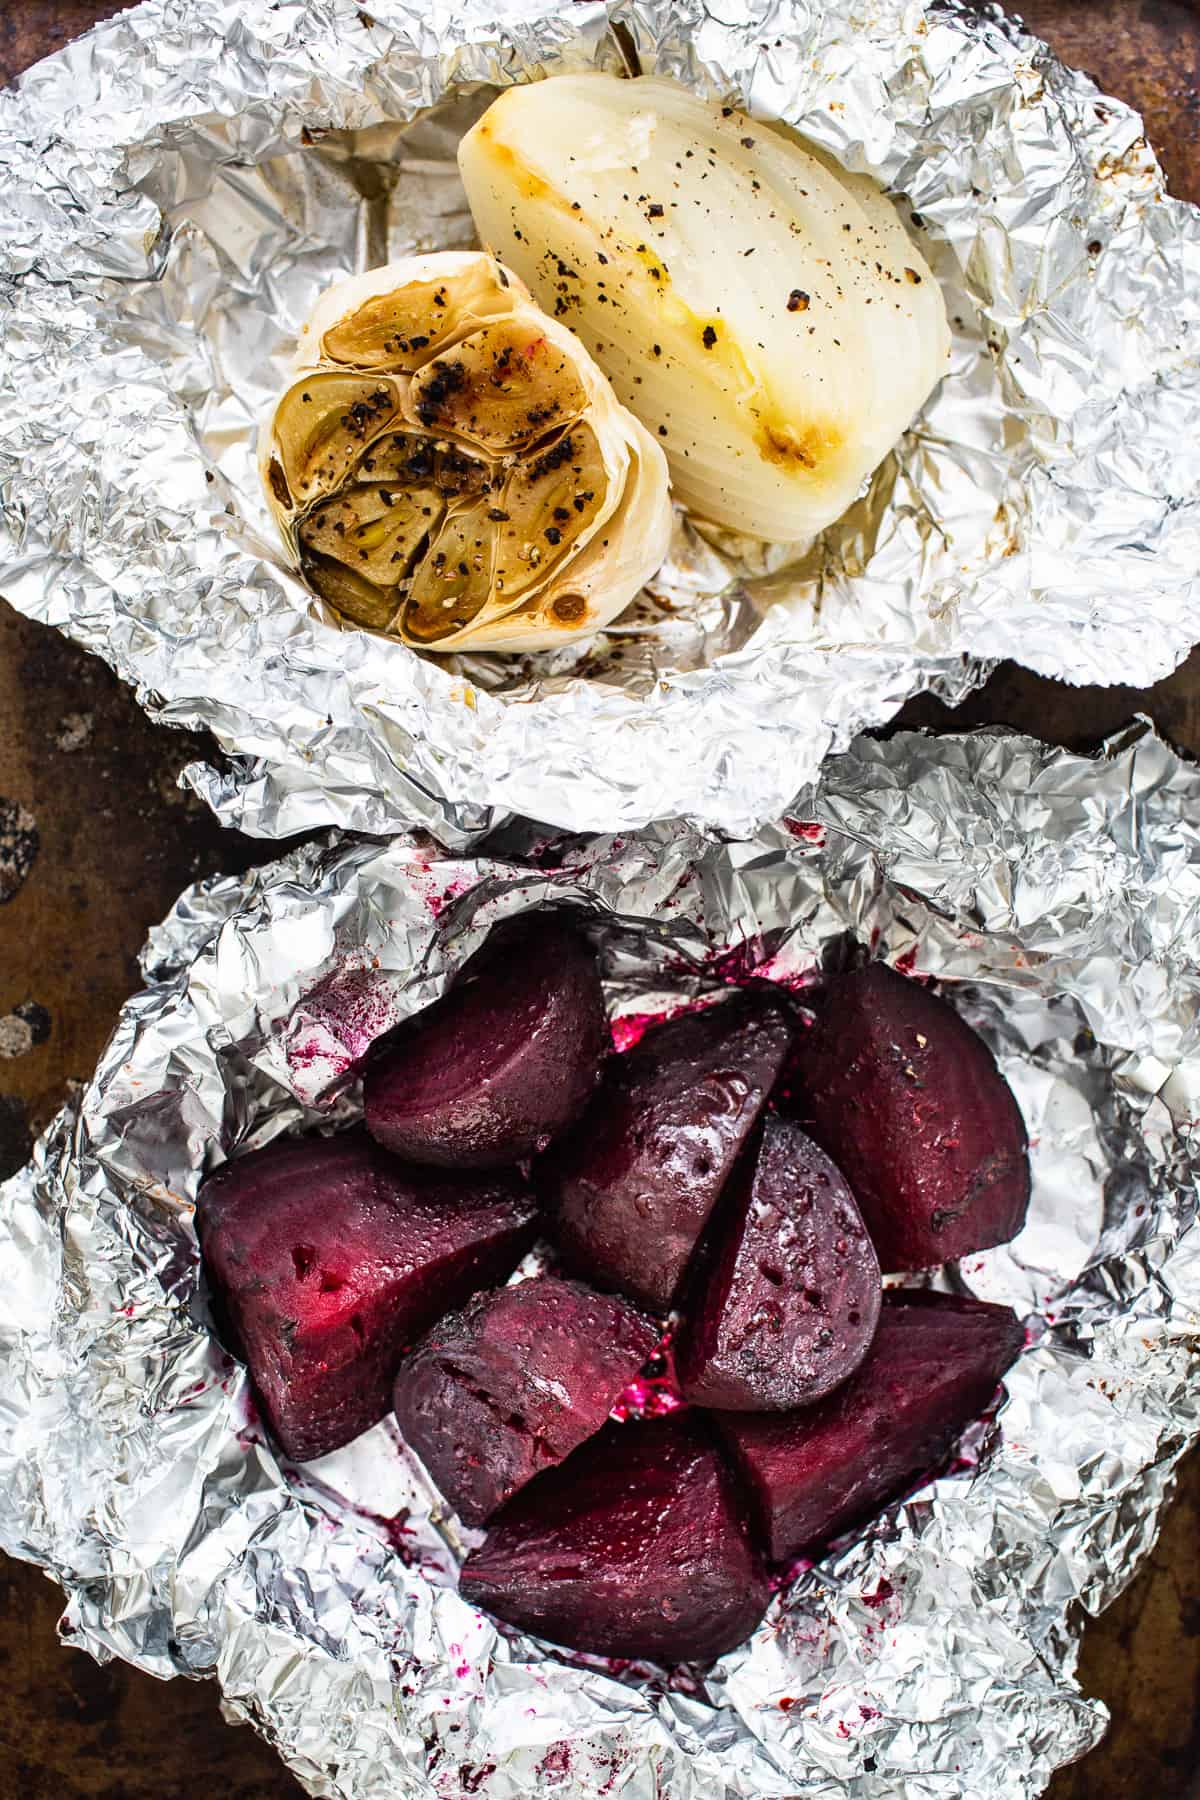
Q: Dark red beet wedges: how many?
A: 8